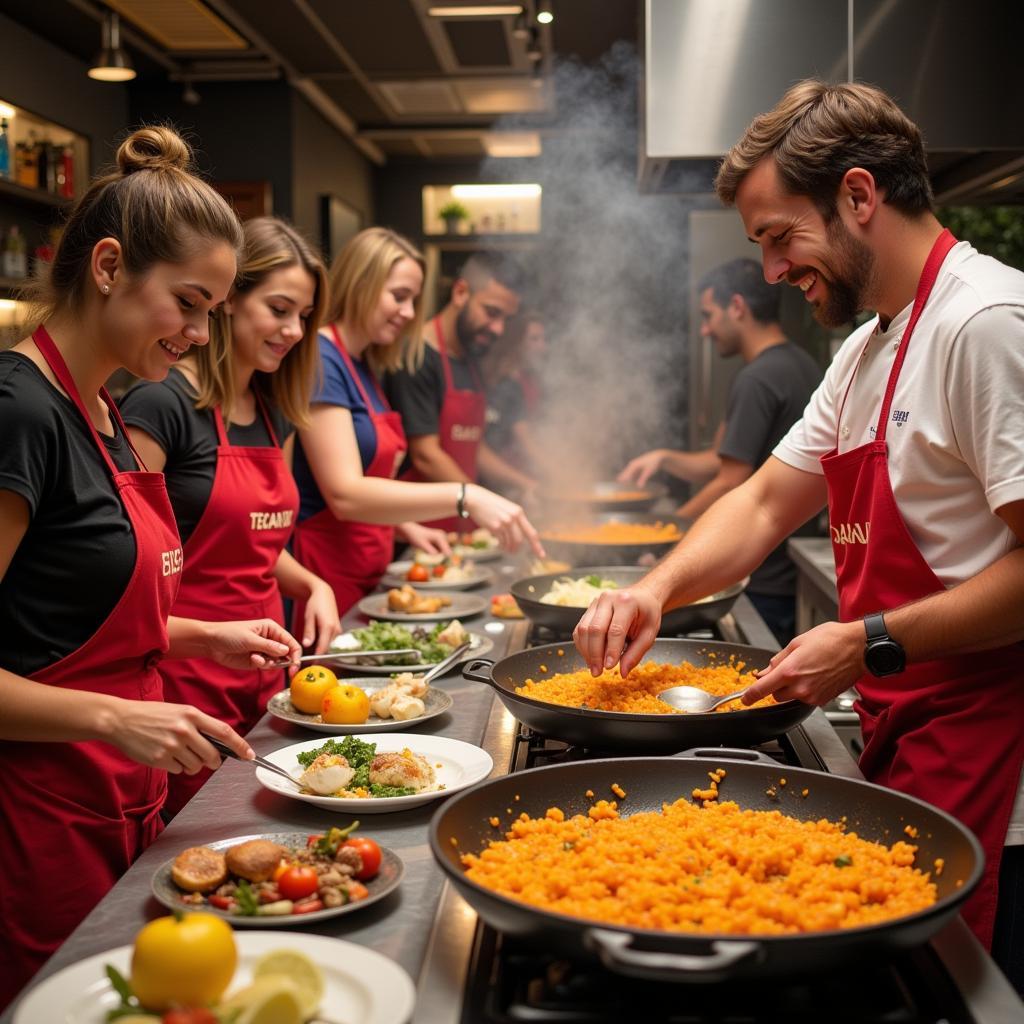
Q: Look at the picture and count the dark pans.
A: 5